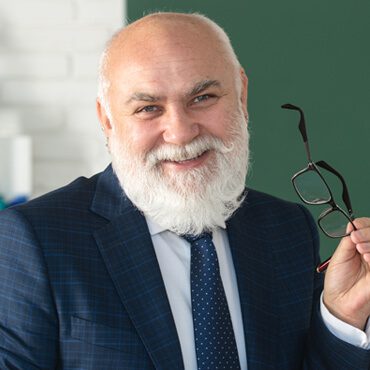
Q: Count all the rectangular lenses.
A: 2